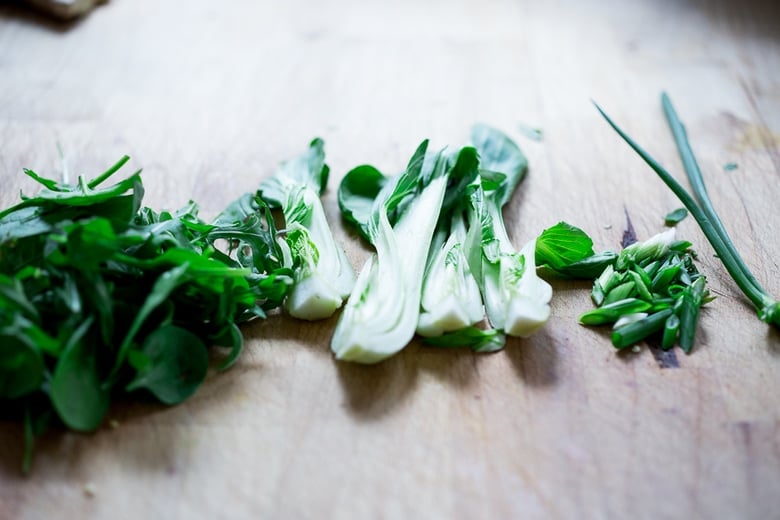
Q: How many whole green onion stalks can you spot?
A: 2